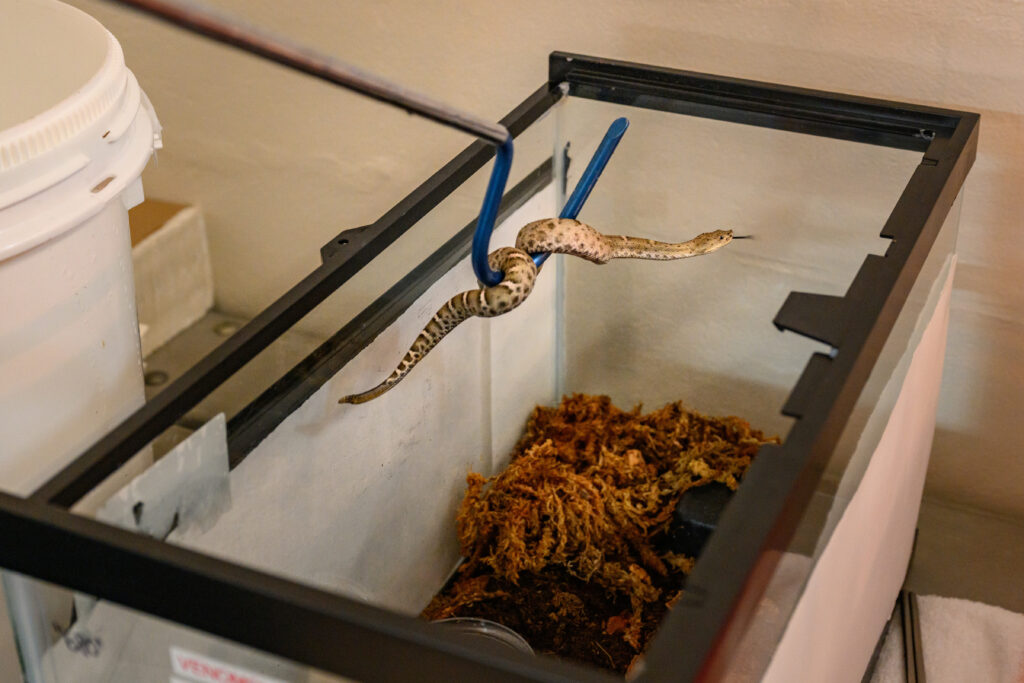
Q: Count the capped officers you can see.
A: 0